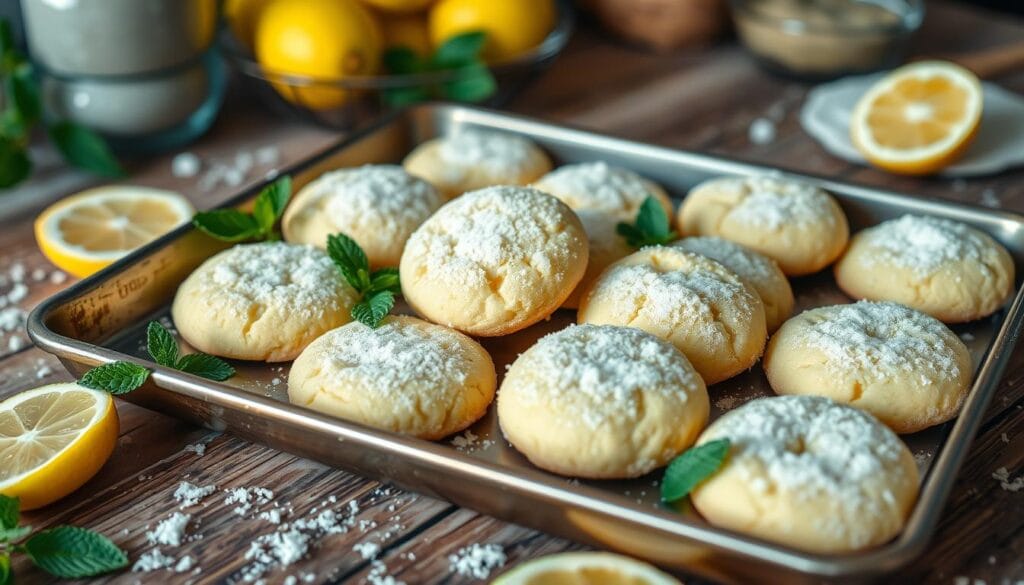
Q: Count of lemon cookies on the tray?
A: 13